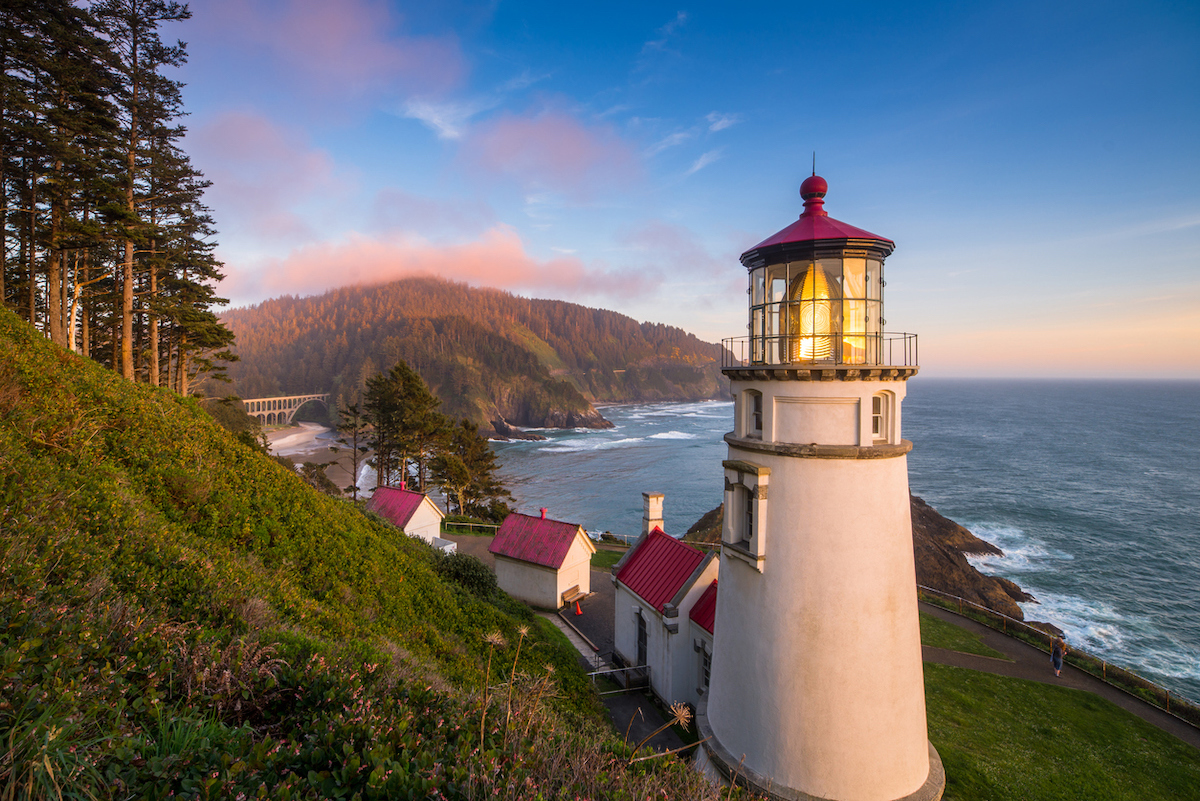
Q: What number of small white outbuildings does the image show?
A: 3